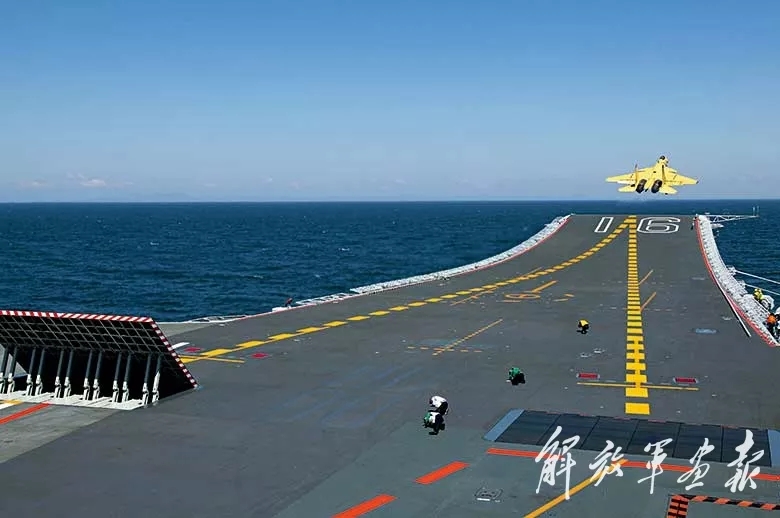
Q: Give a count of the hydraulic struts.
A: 12